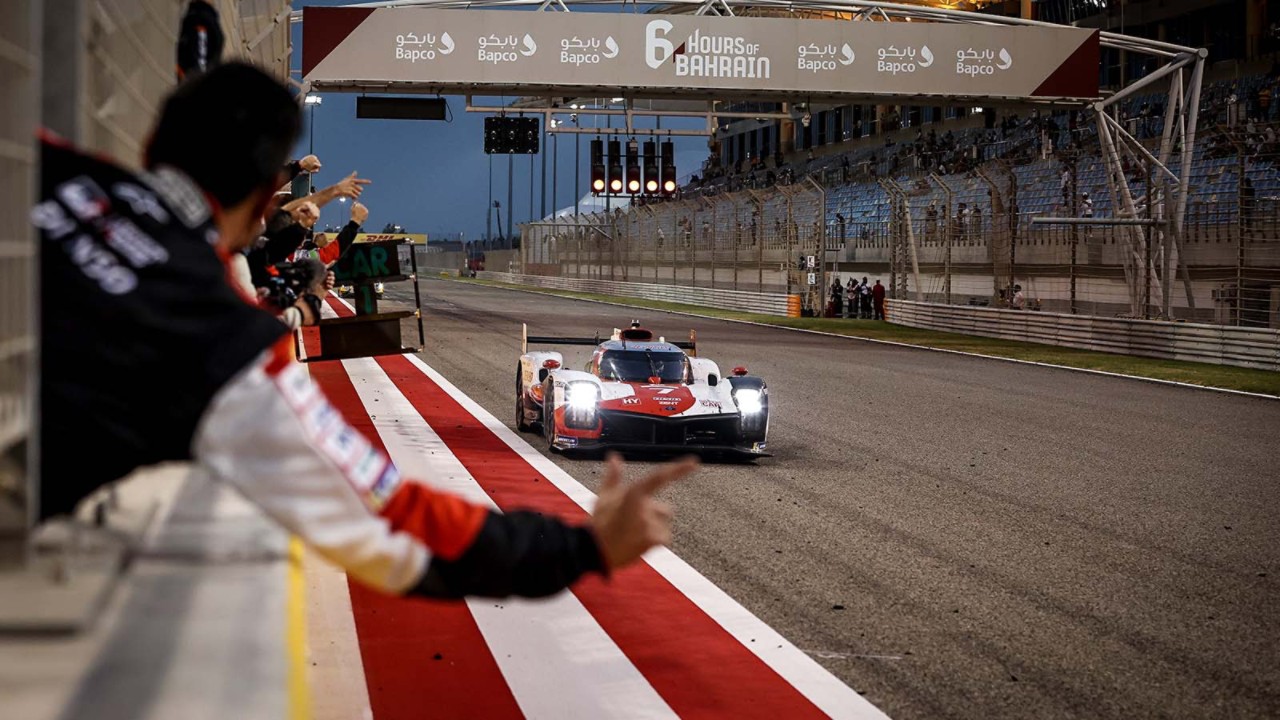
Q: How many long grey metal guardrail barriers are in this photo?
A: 2